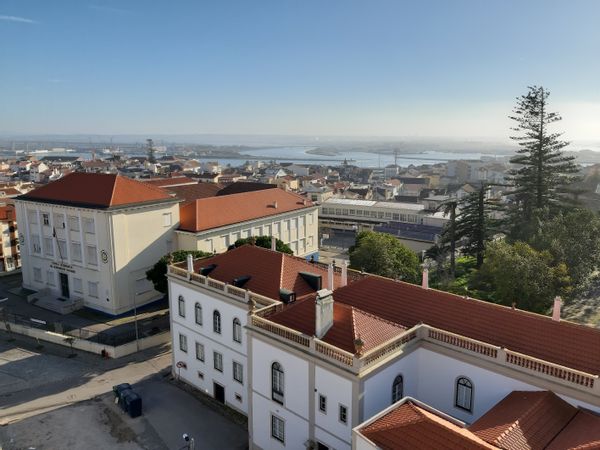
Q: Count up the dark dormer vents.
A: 4